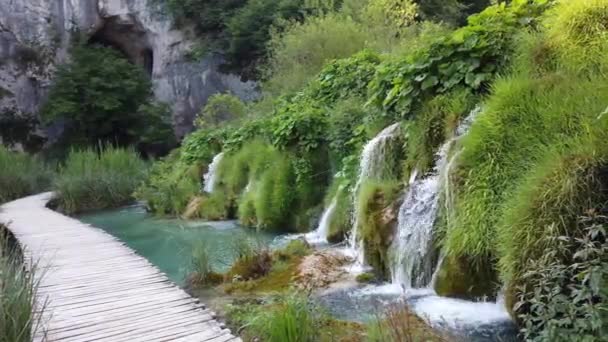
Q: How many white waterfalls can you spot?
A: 4